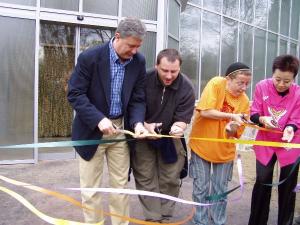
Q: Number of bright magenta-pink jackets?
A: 1